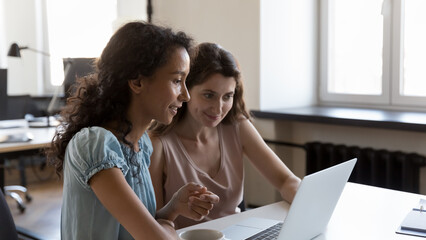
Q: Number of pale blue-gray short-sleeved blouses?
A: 1